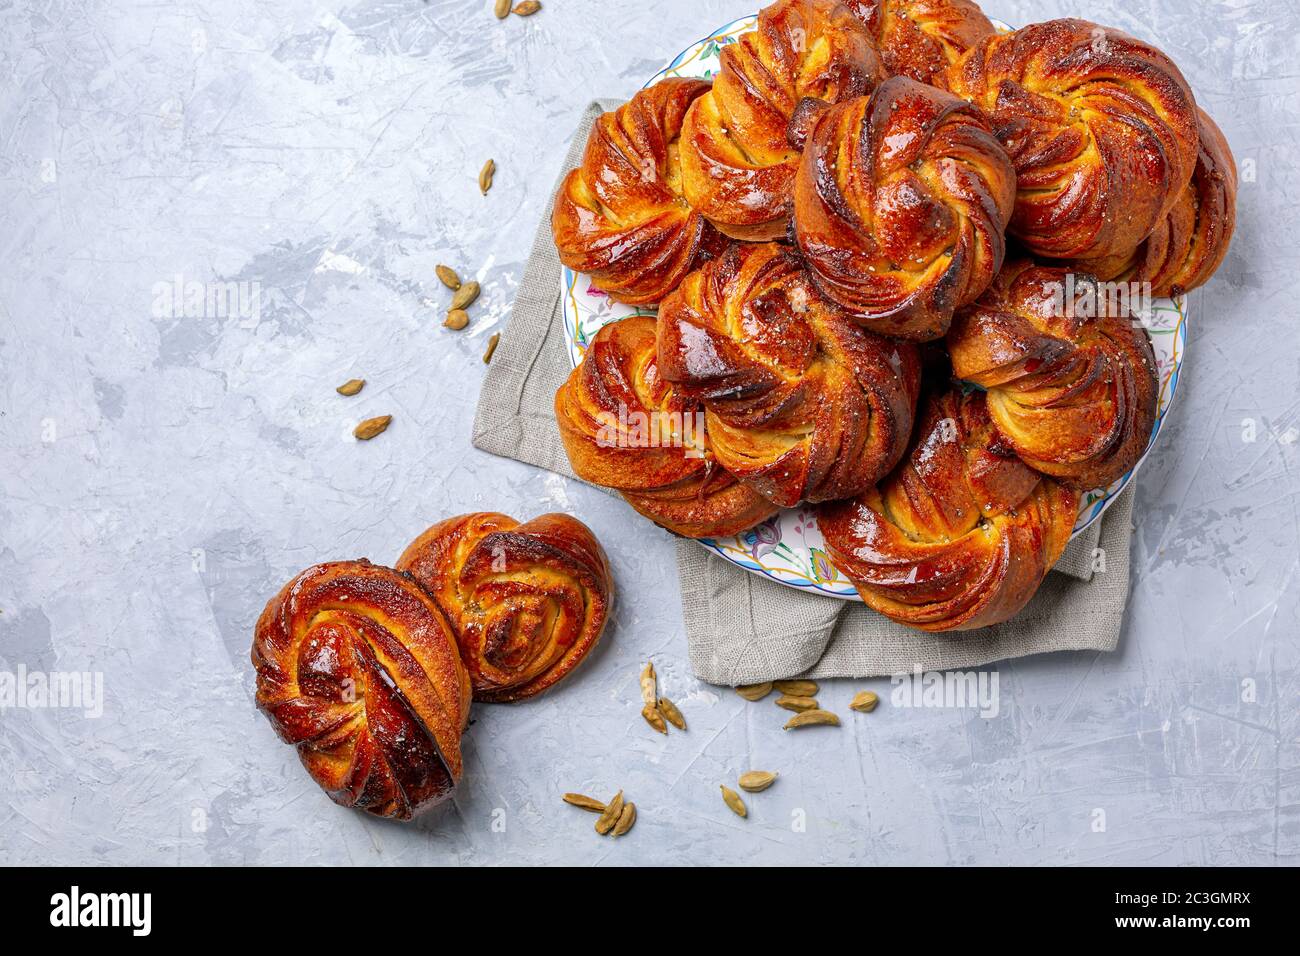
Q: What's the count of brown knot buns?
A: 12